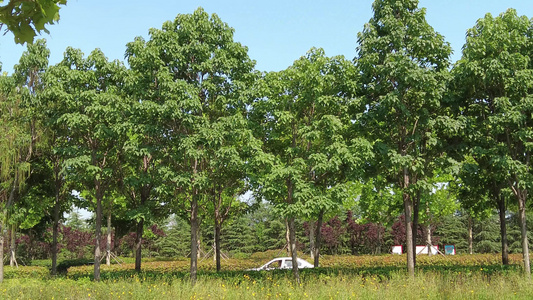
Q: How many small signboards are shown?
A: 3